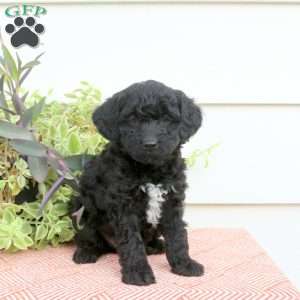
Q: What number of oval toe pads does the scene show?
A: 4